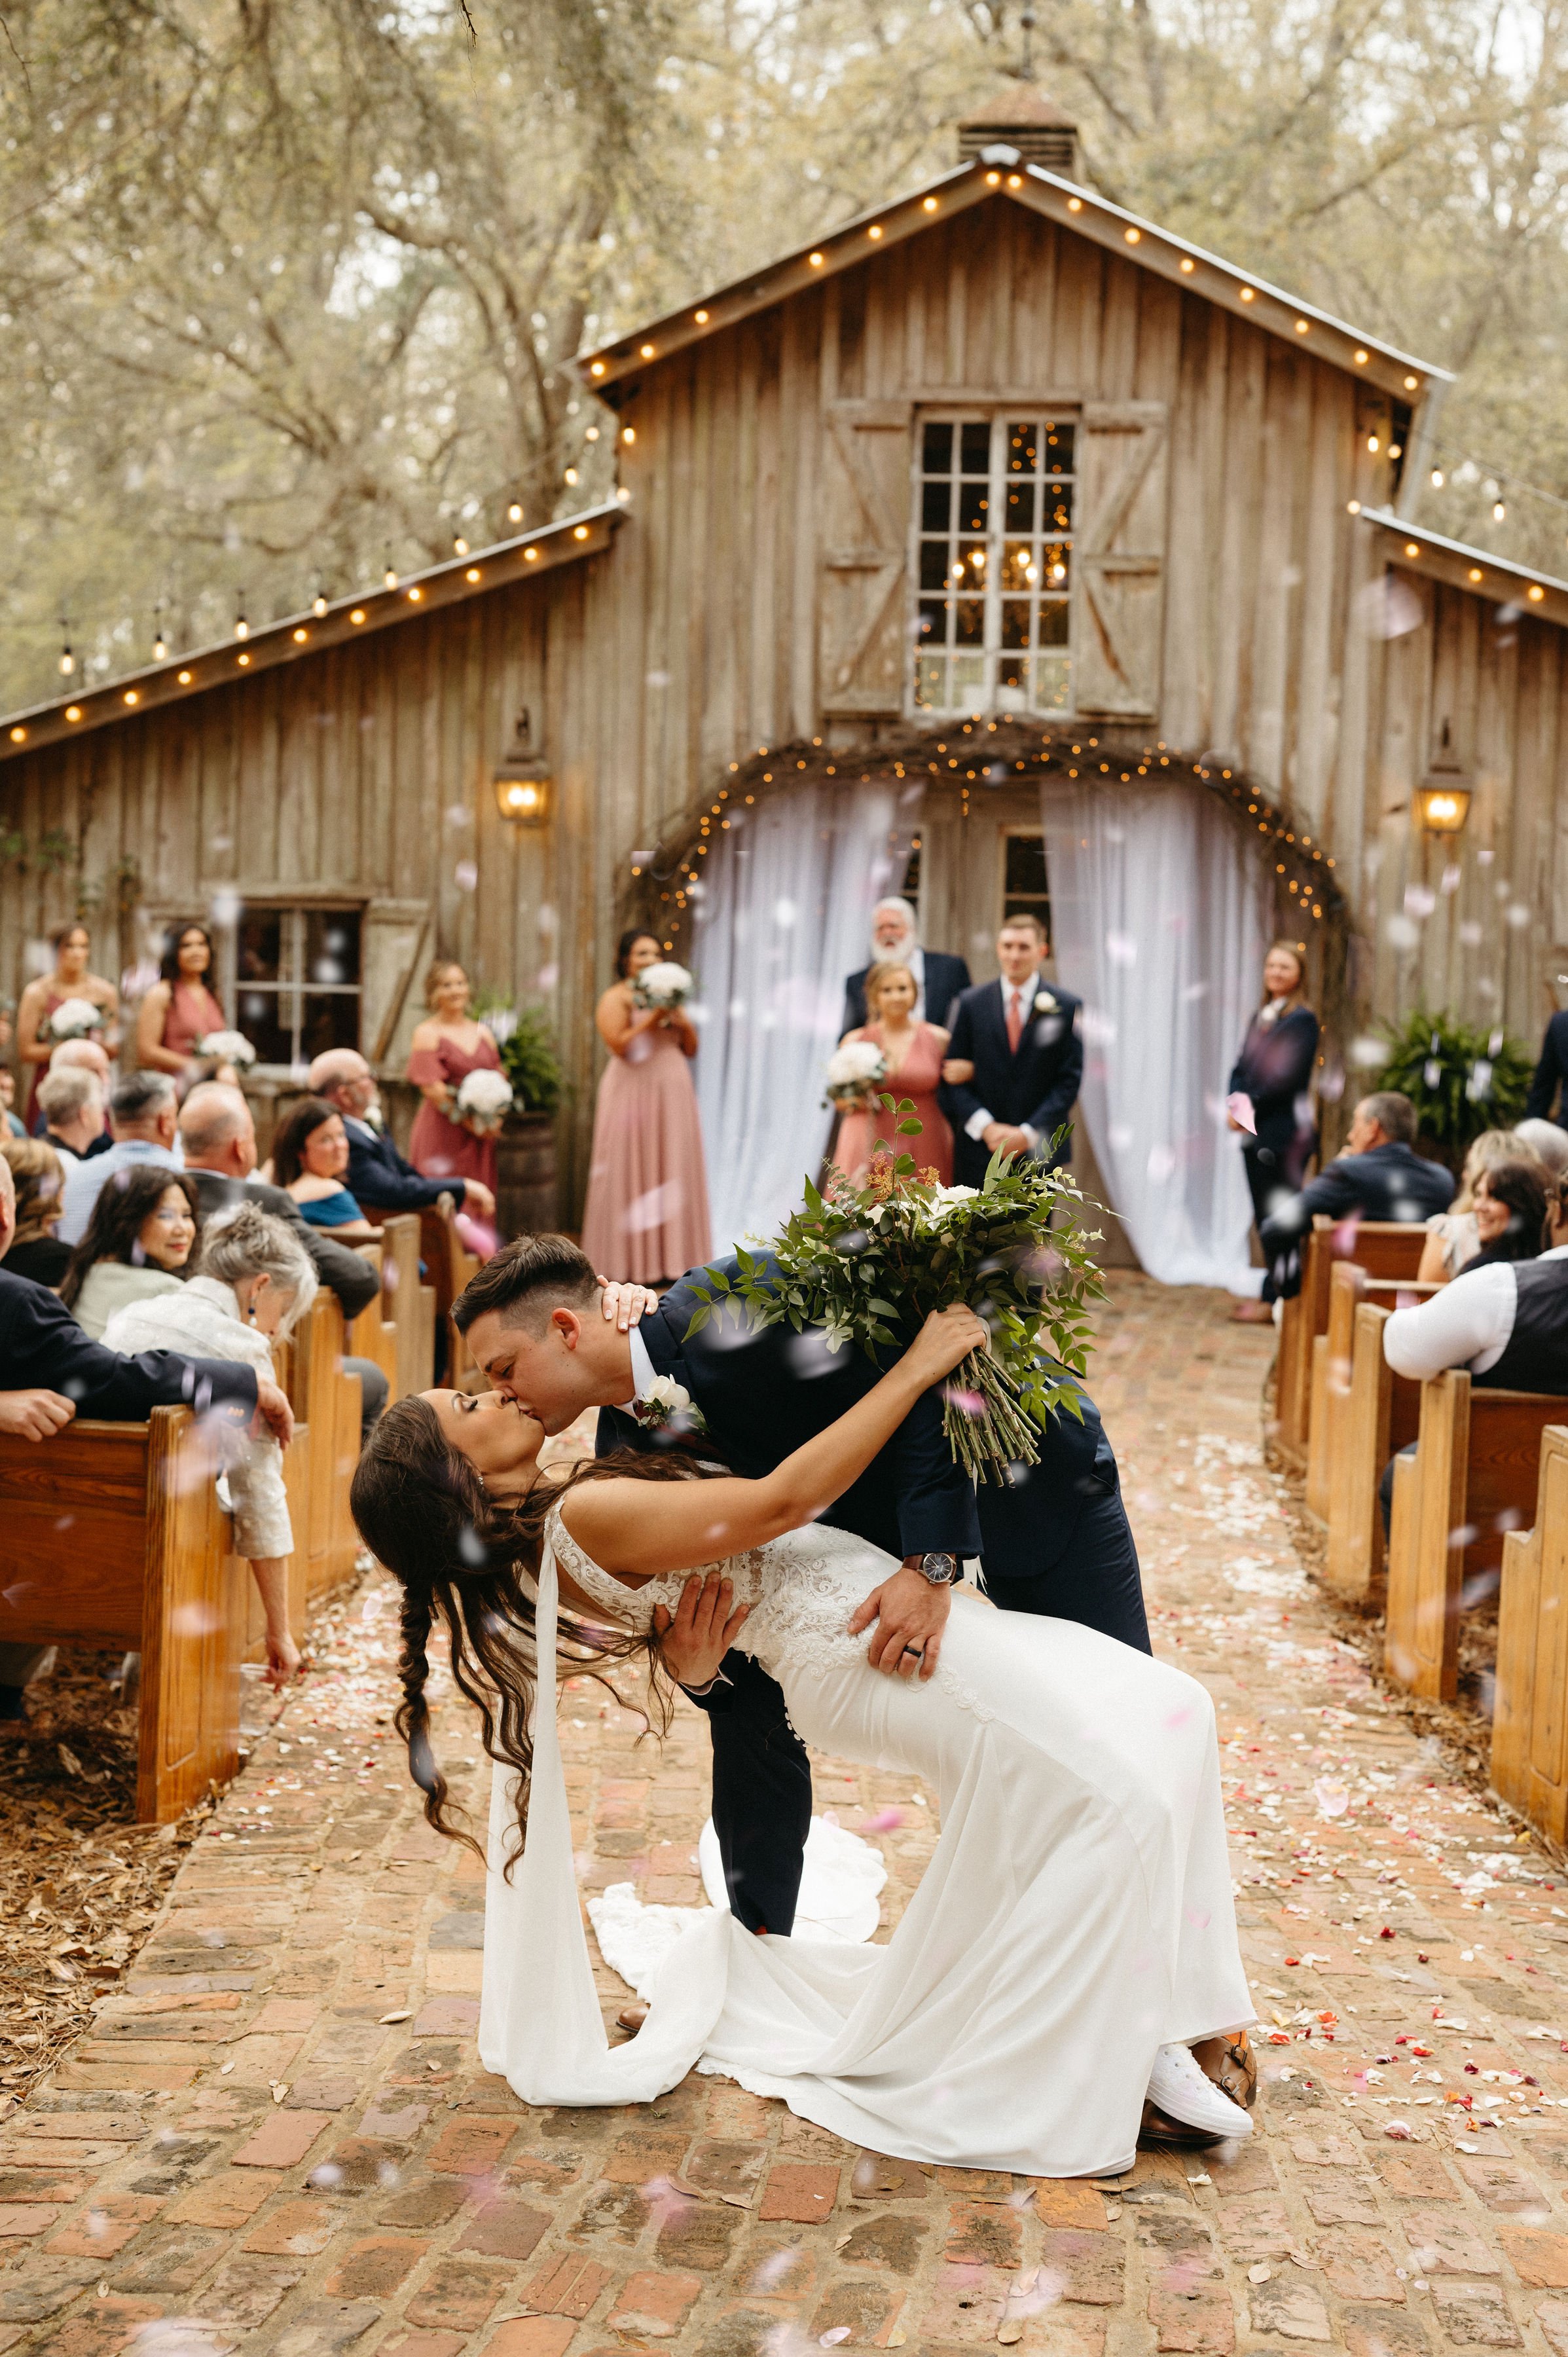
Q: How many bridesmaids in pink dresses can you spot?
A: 5